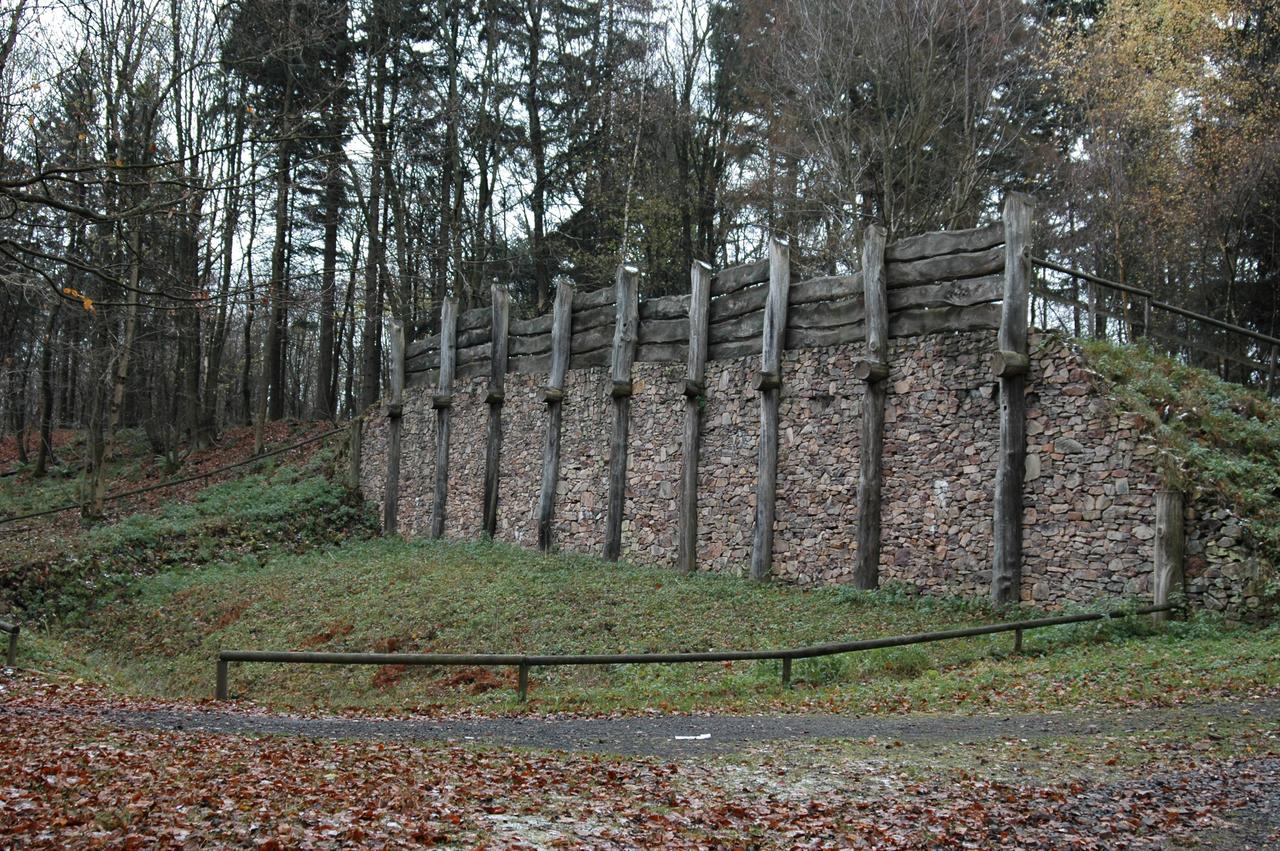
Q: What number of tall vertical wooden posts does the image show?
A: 9